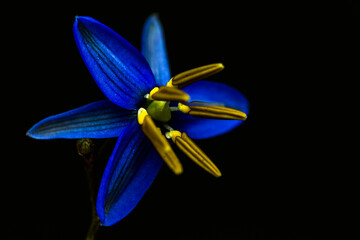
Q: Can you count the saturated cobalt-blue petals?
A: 5